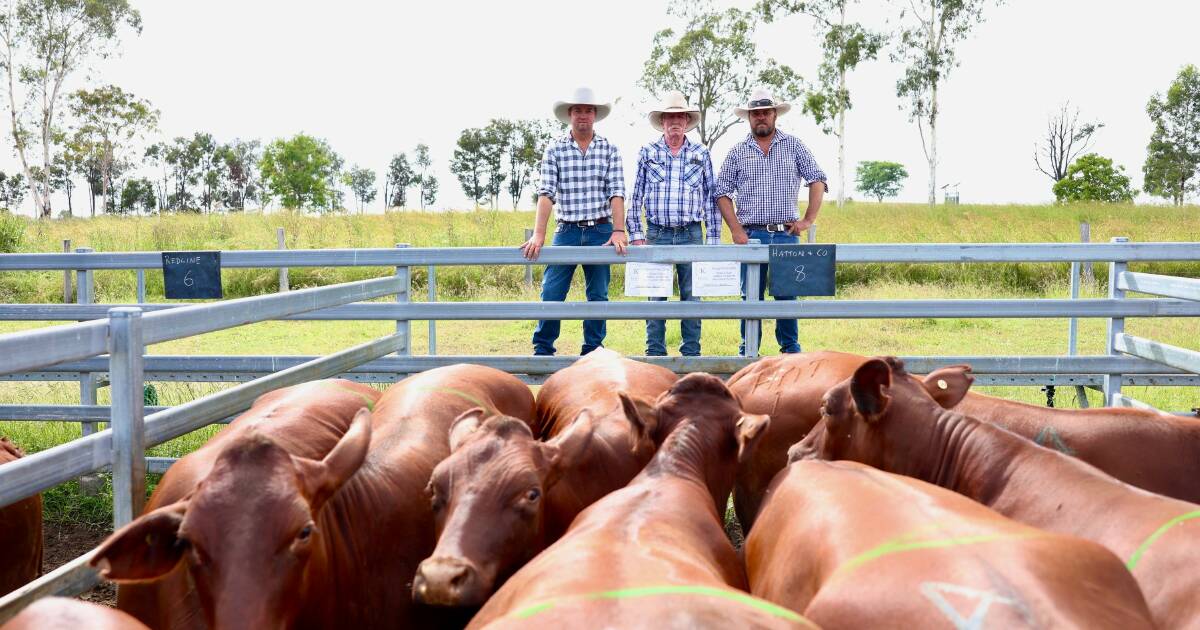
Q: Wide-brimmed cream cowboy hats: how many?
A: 3